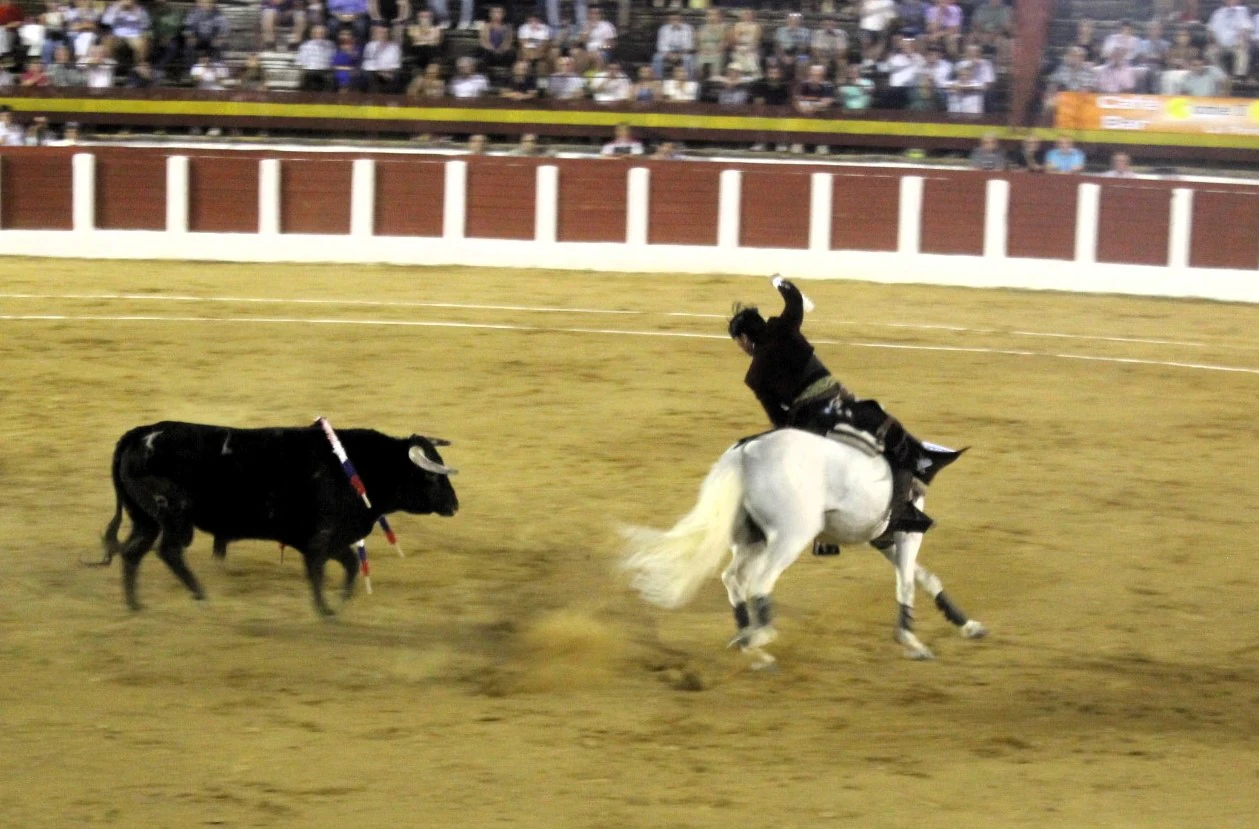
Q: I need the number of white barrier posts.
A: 13